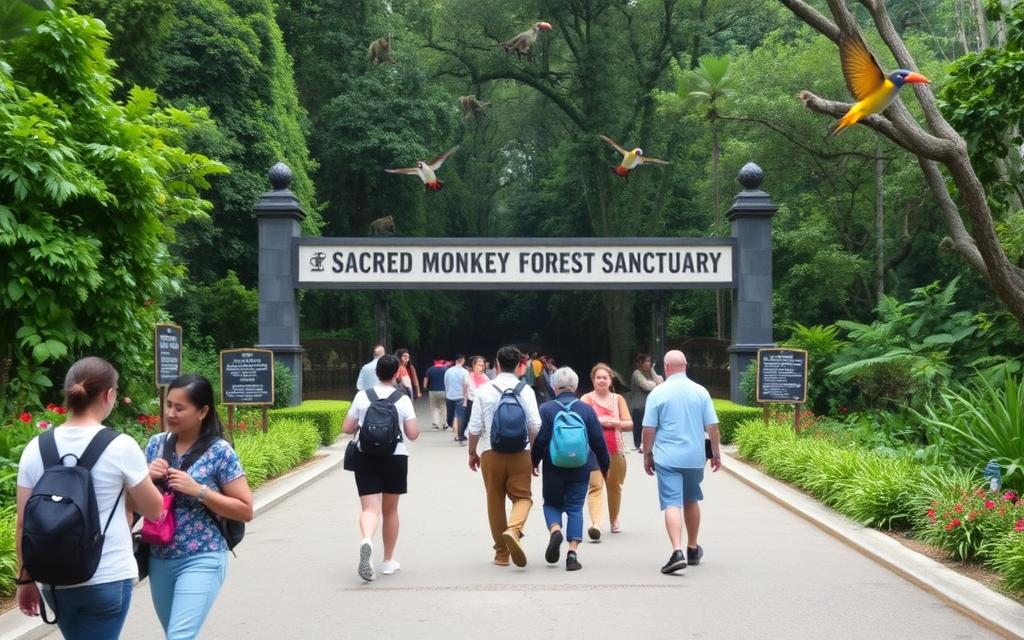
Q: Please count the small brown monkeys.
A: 3